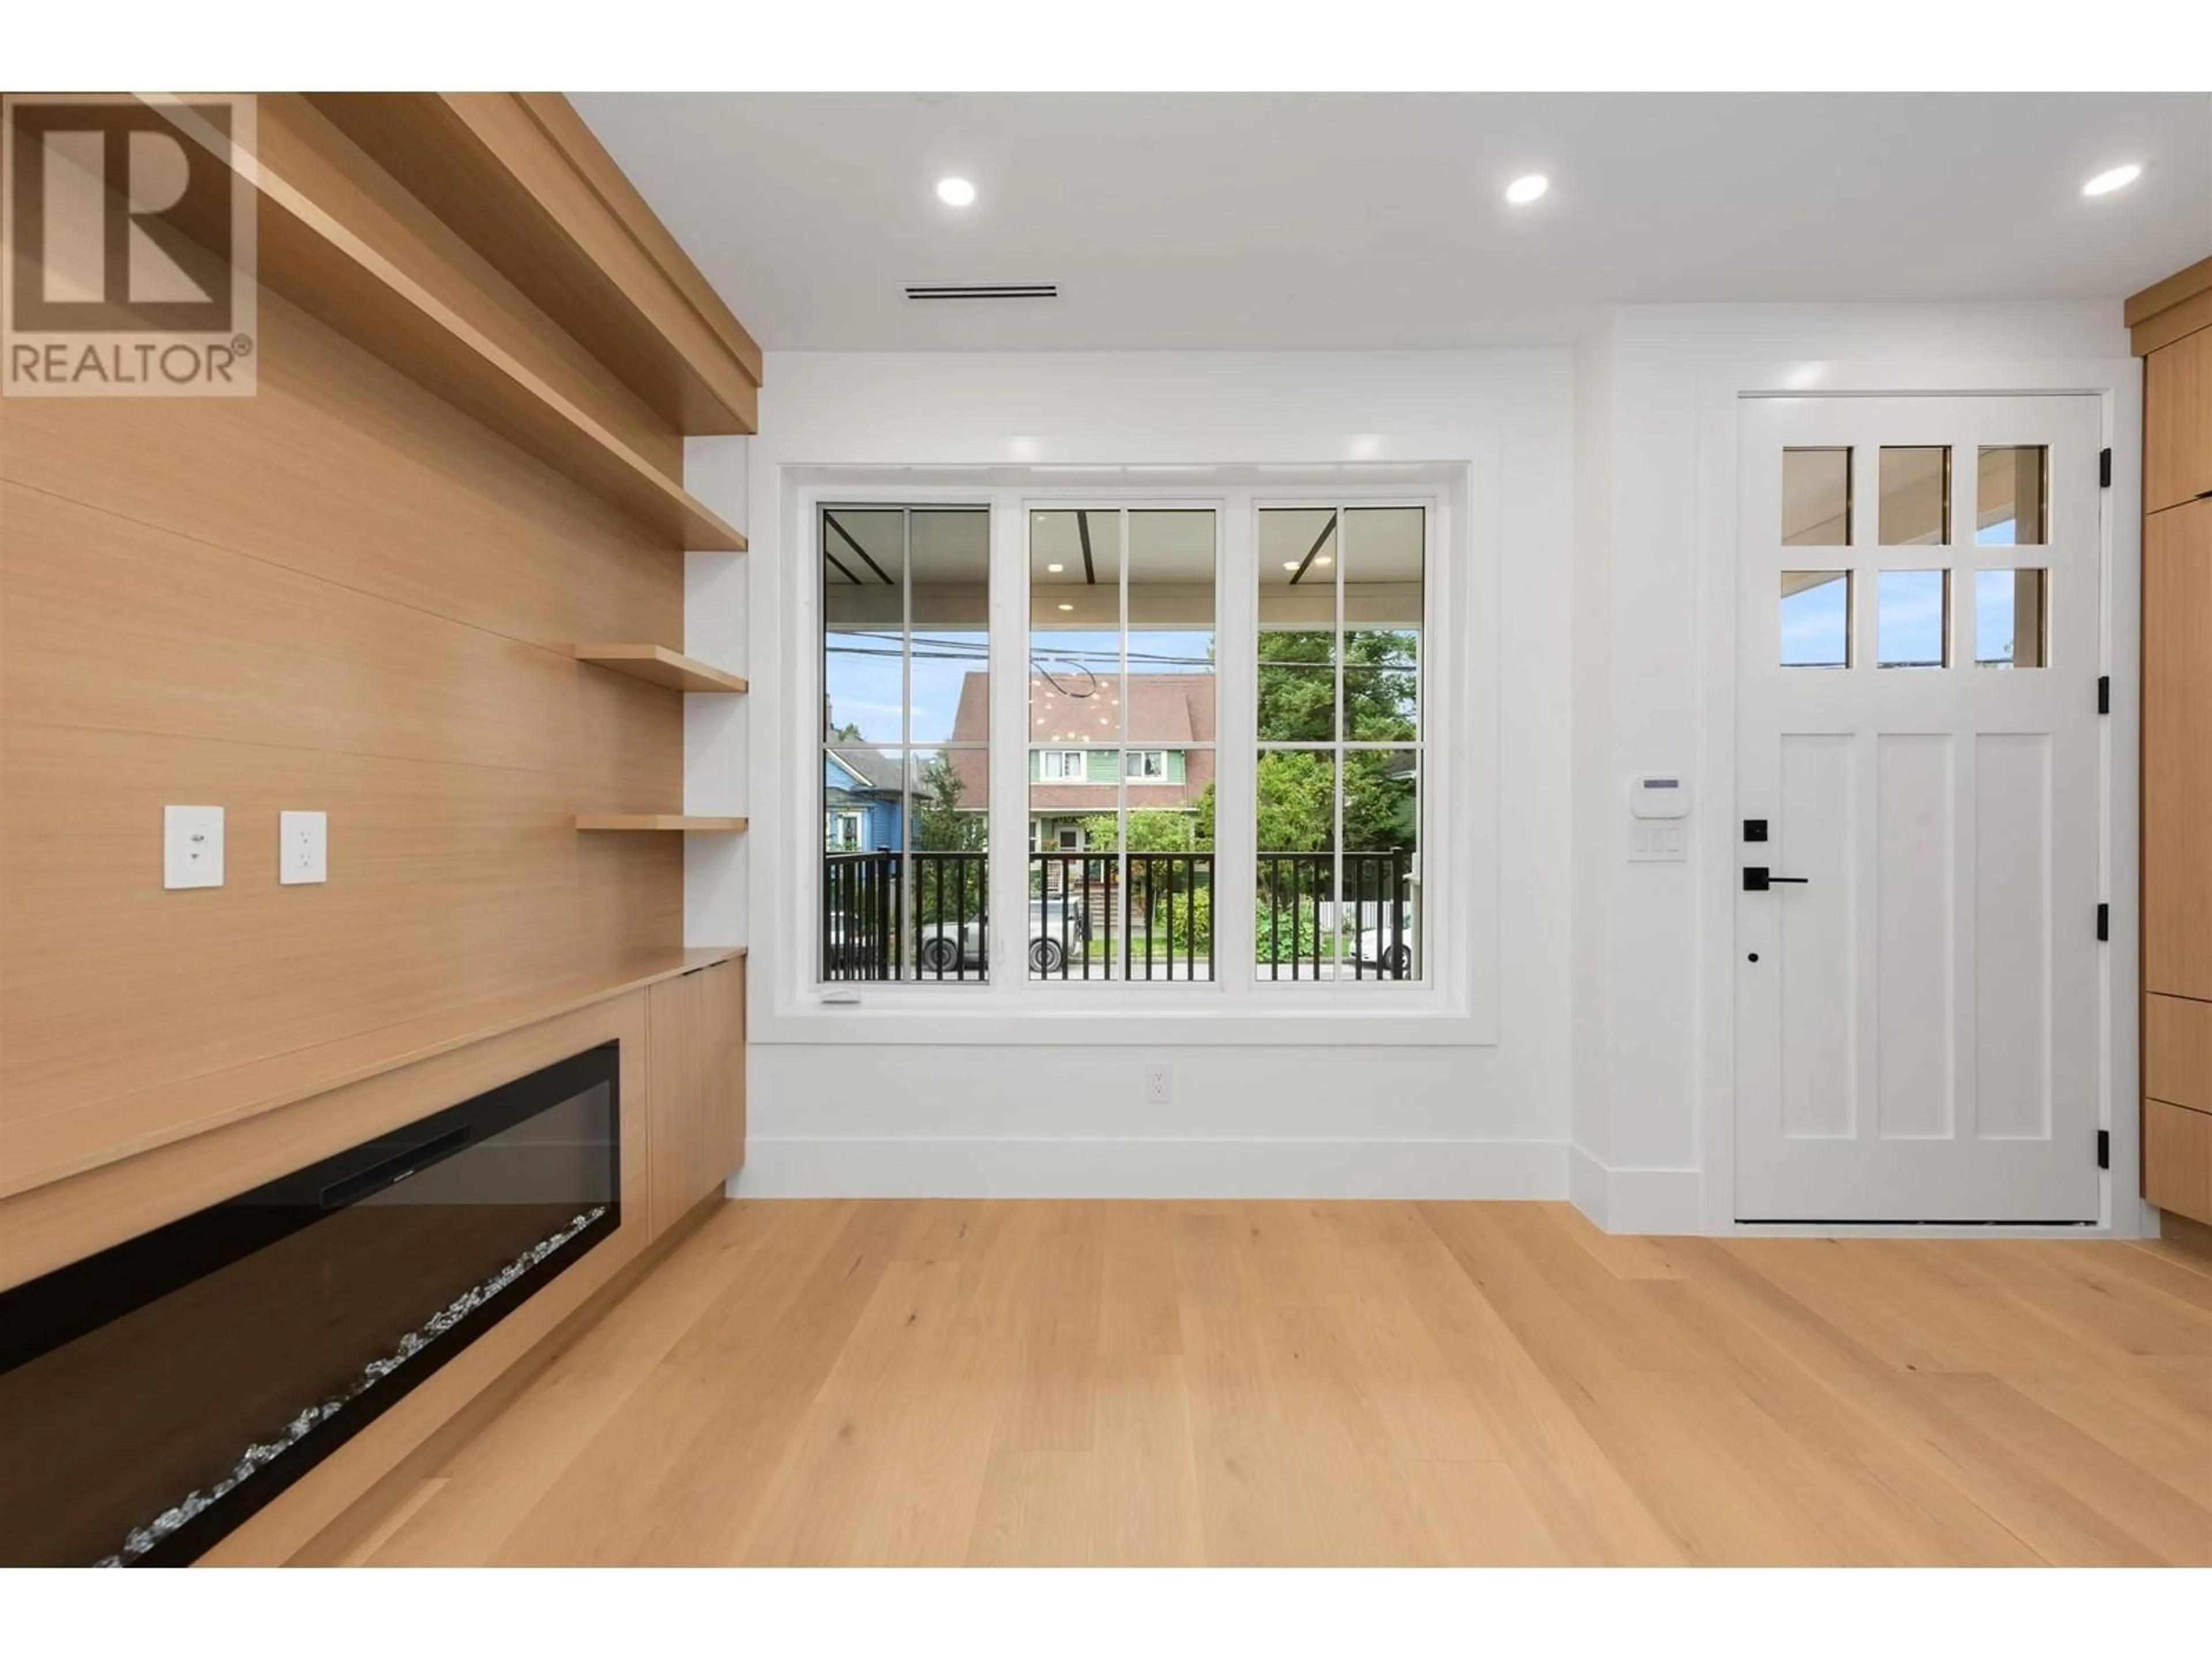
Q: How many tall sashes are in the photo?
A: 3